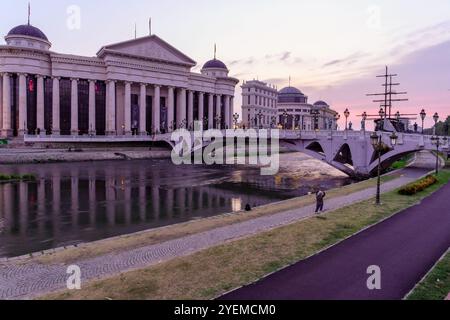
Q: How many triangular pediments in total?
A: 1